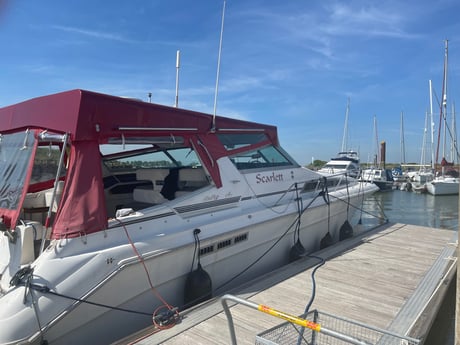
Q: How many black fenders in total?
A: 4